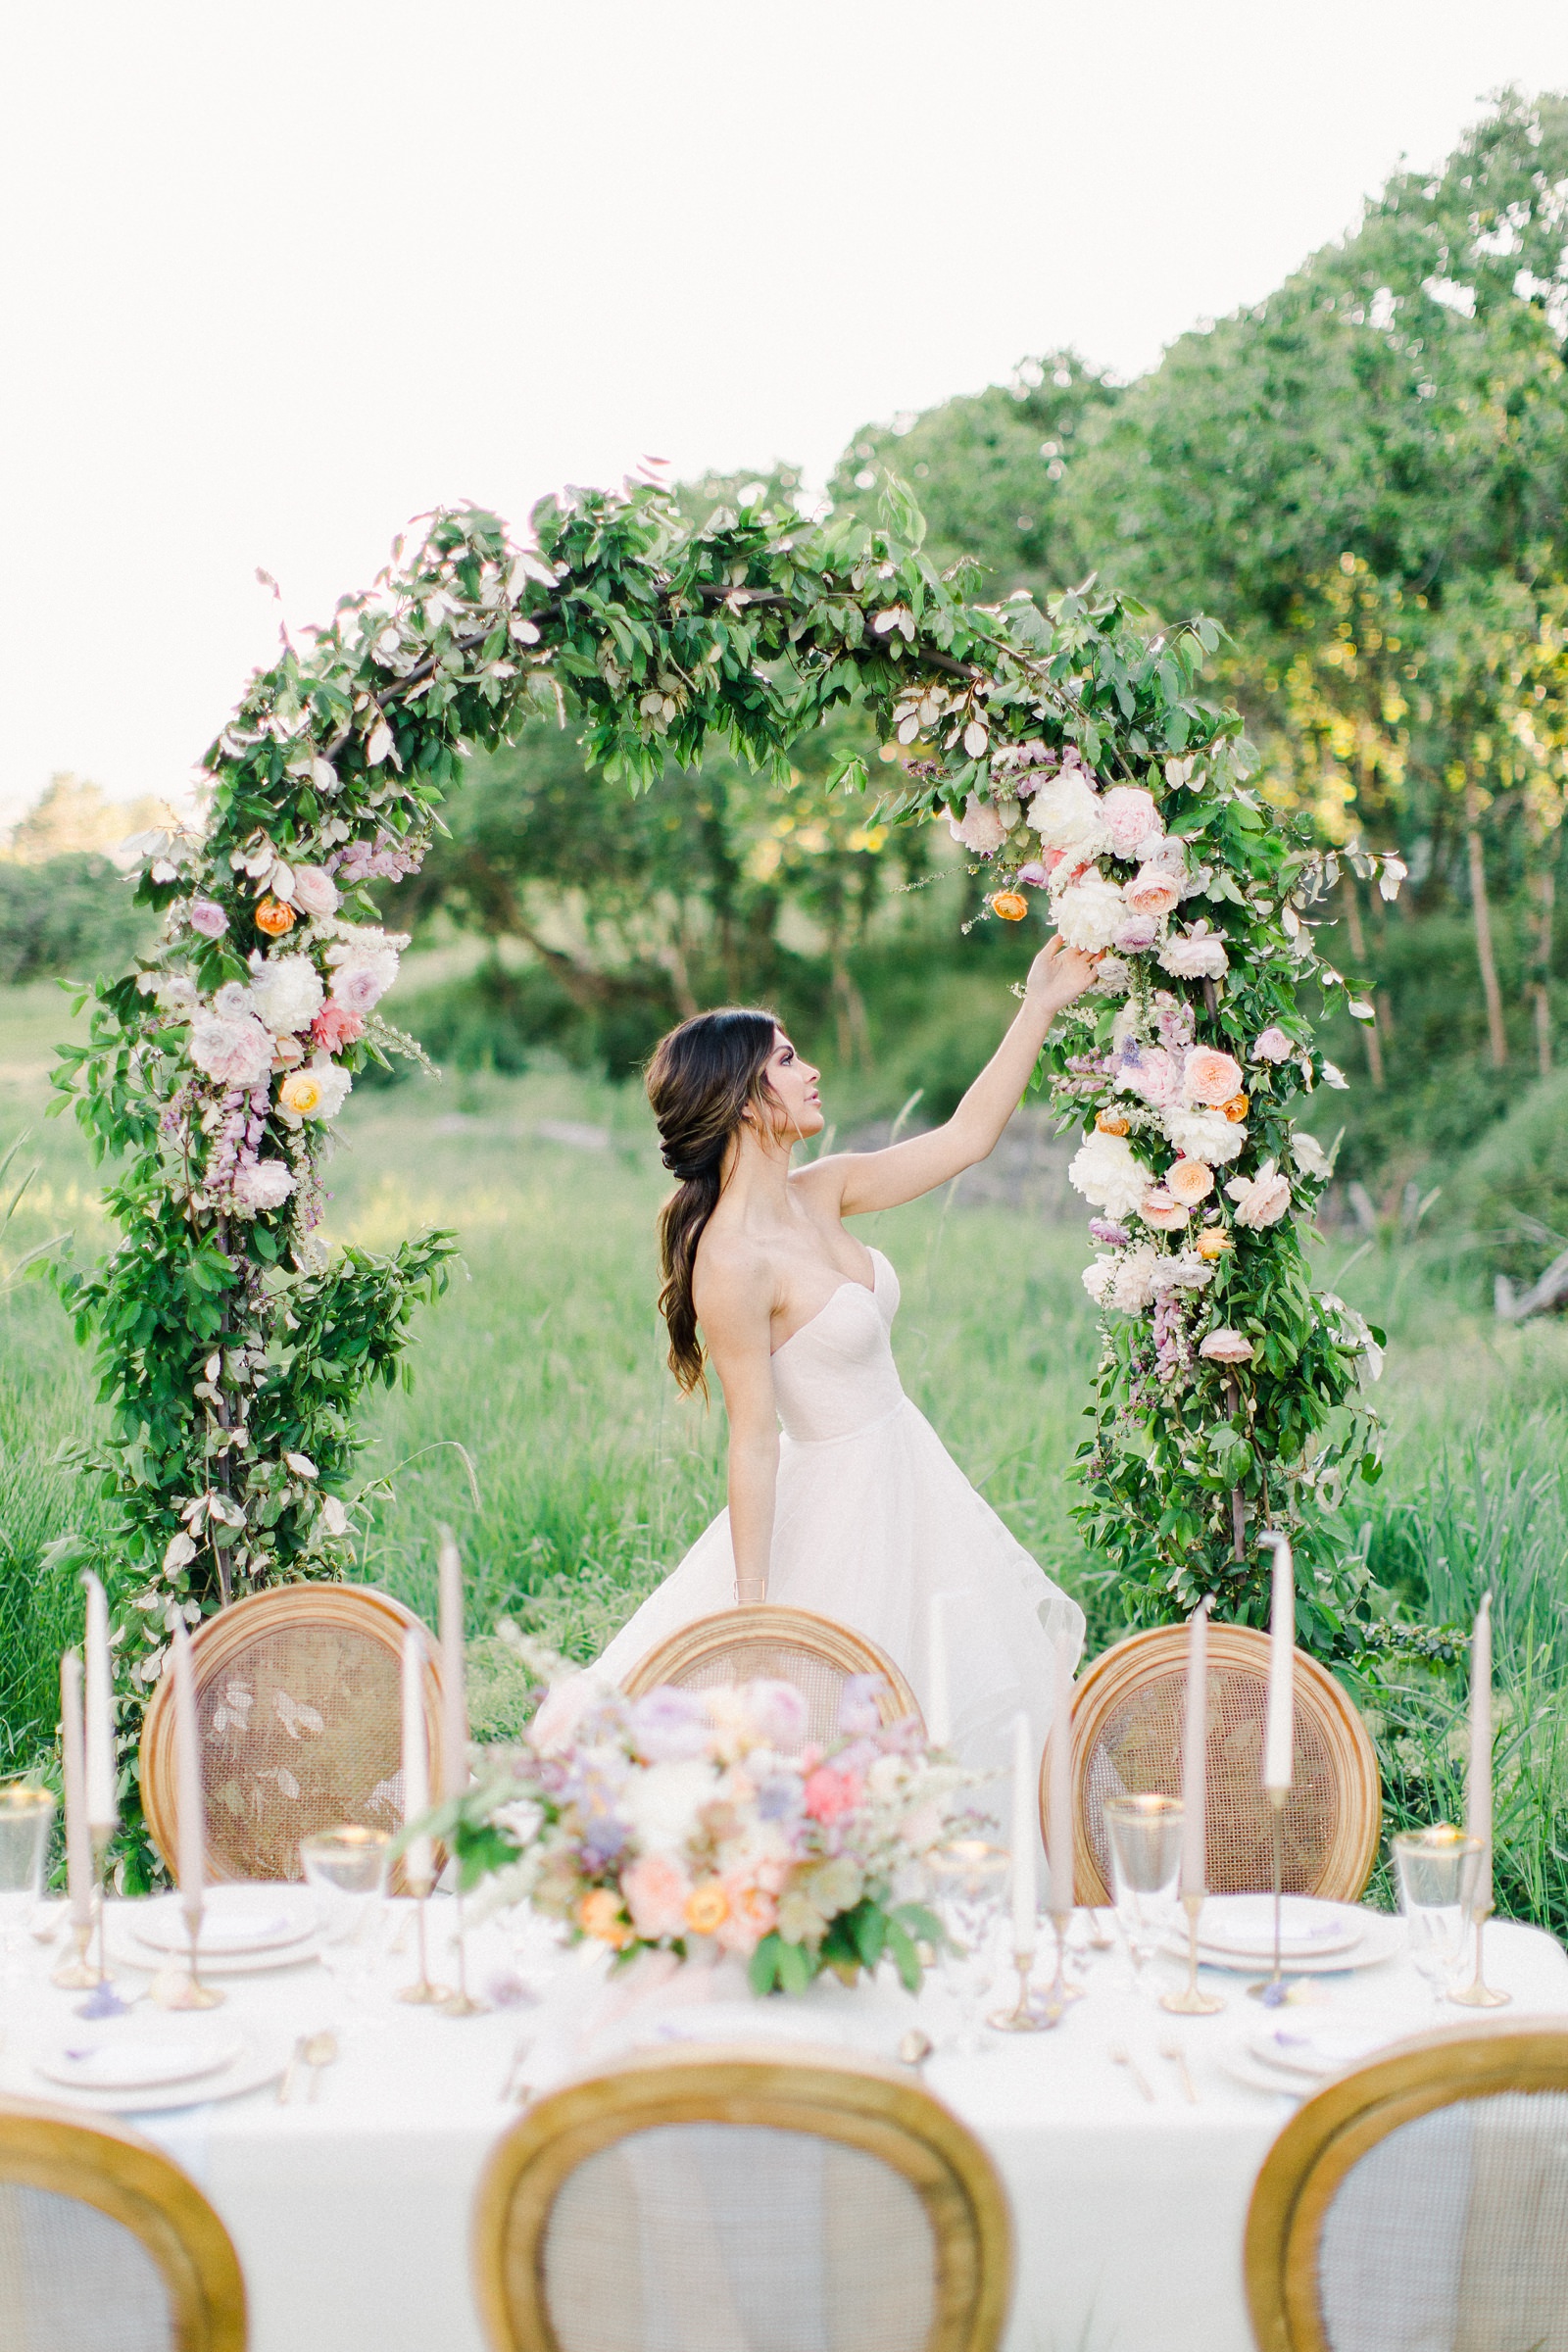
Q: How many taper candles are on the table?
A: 11